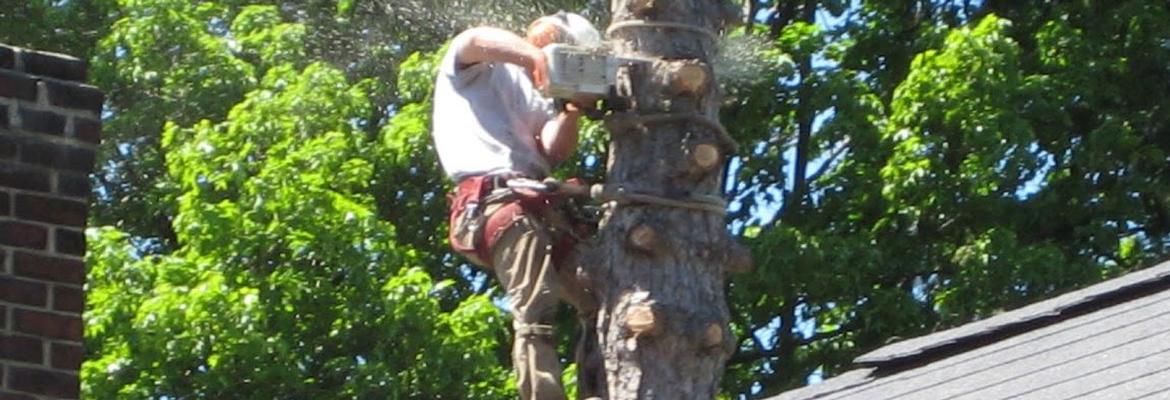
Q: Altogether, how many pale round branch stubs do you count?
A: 5